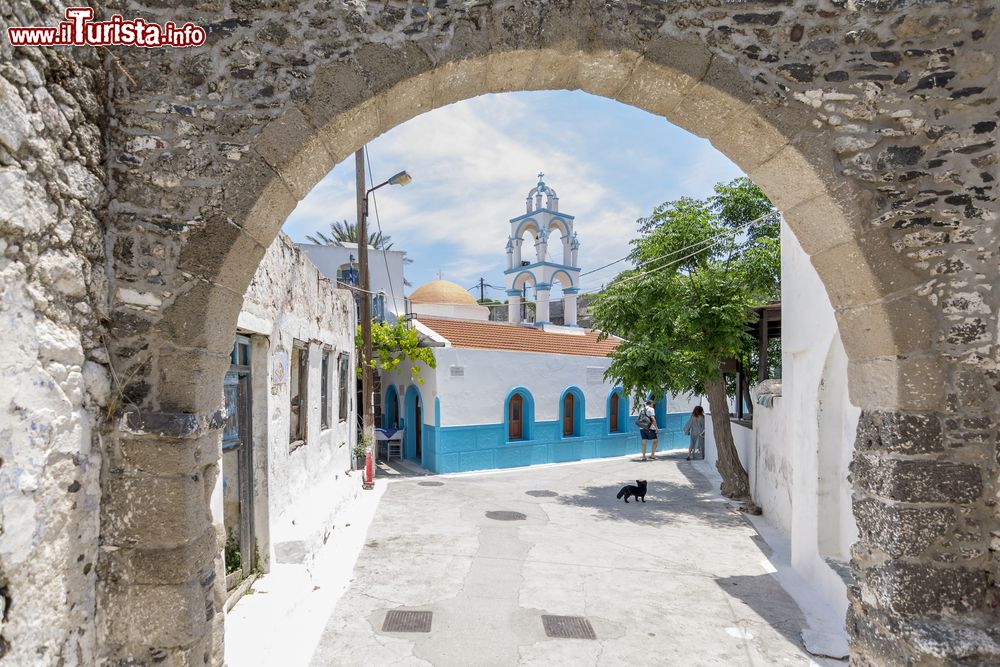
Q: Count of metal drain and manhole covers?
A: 5